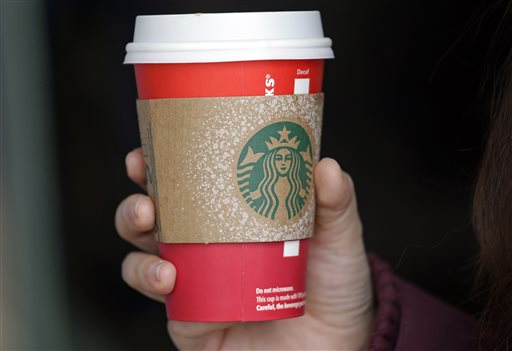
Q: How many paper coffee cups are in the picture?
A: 1